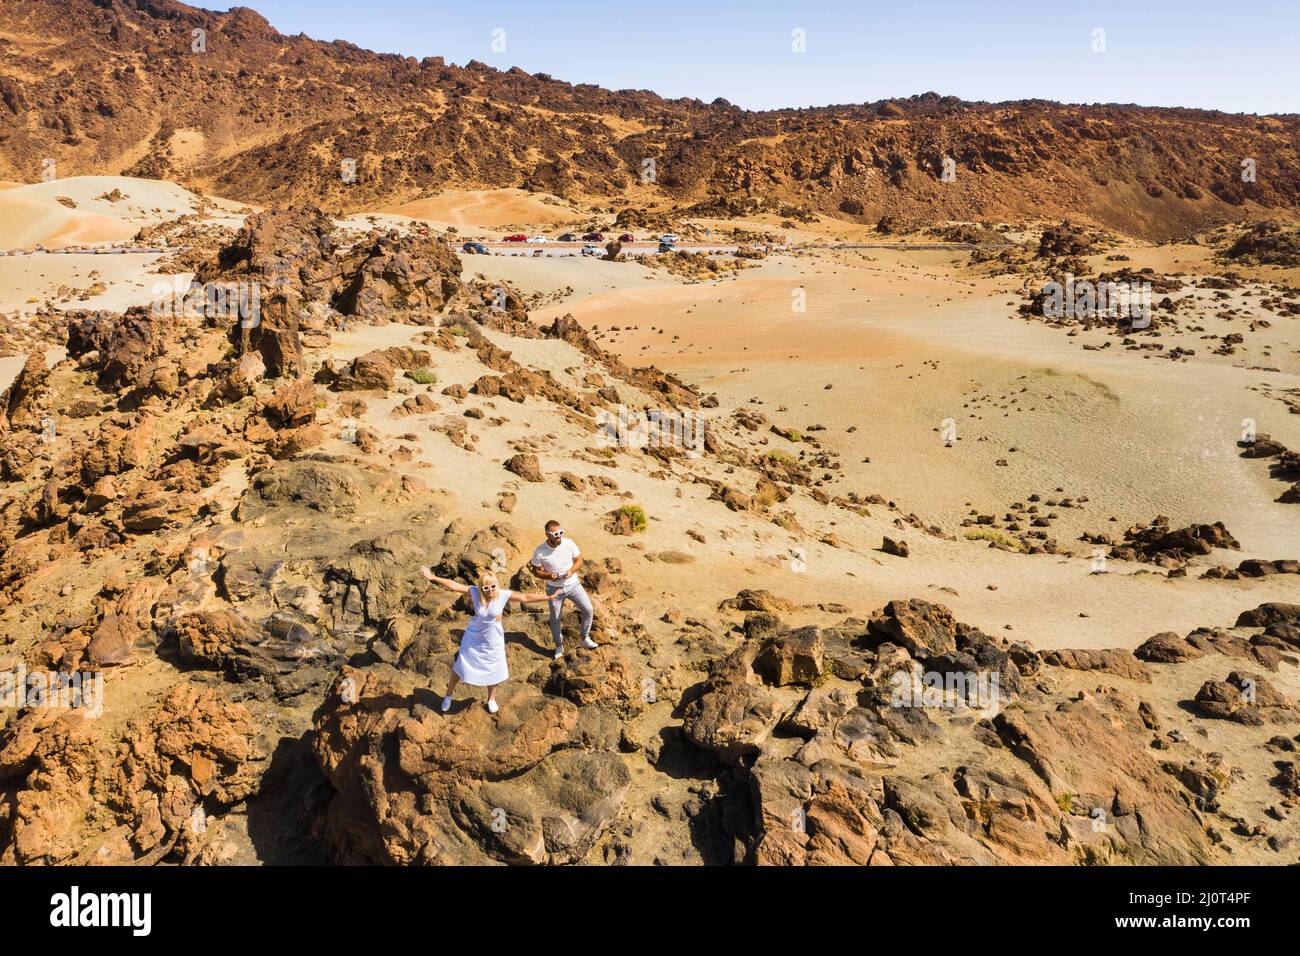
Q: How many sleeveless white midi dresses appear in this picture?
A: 1